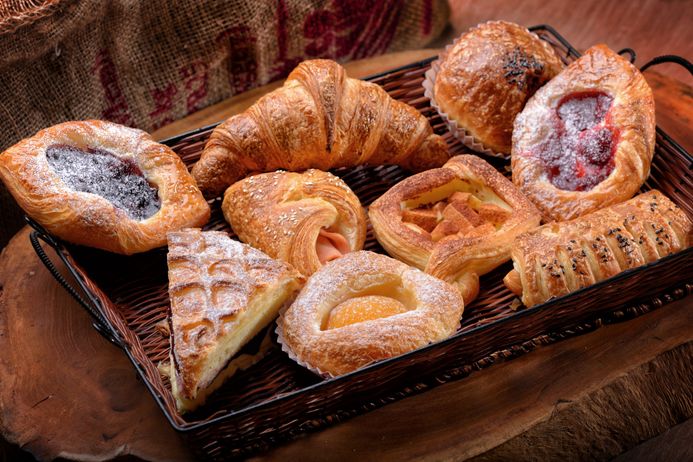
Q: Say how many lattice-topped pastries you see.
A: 1